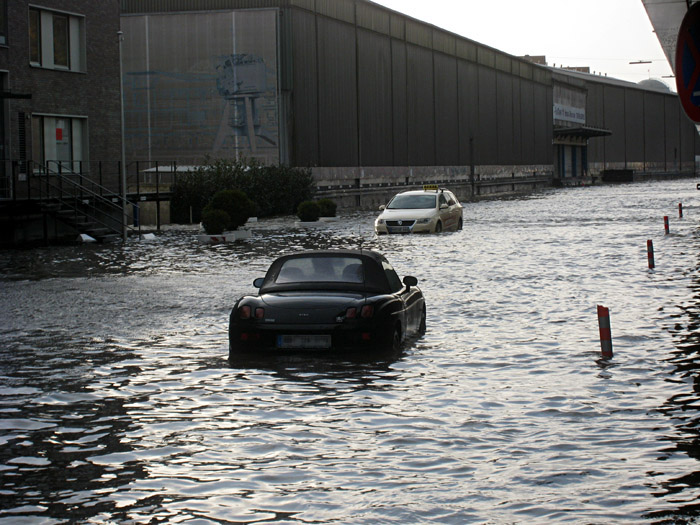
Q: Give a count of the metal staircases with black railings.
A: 1